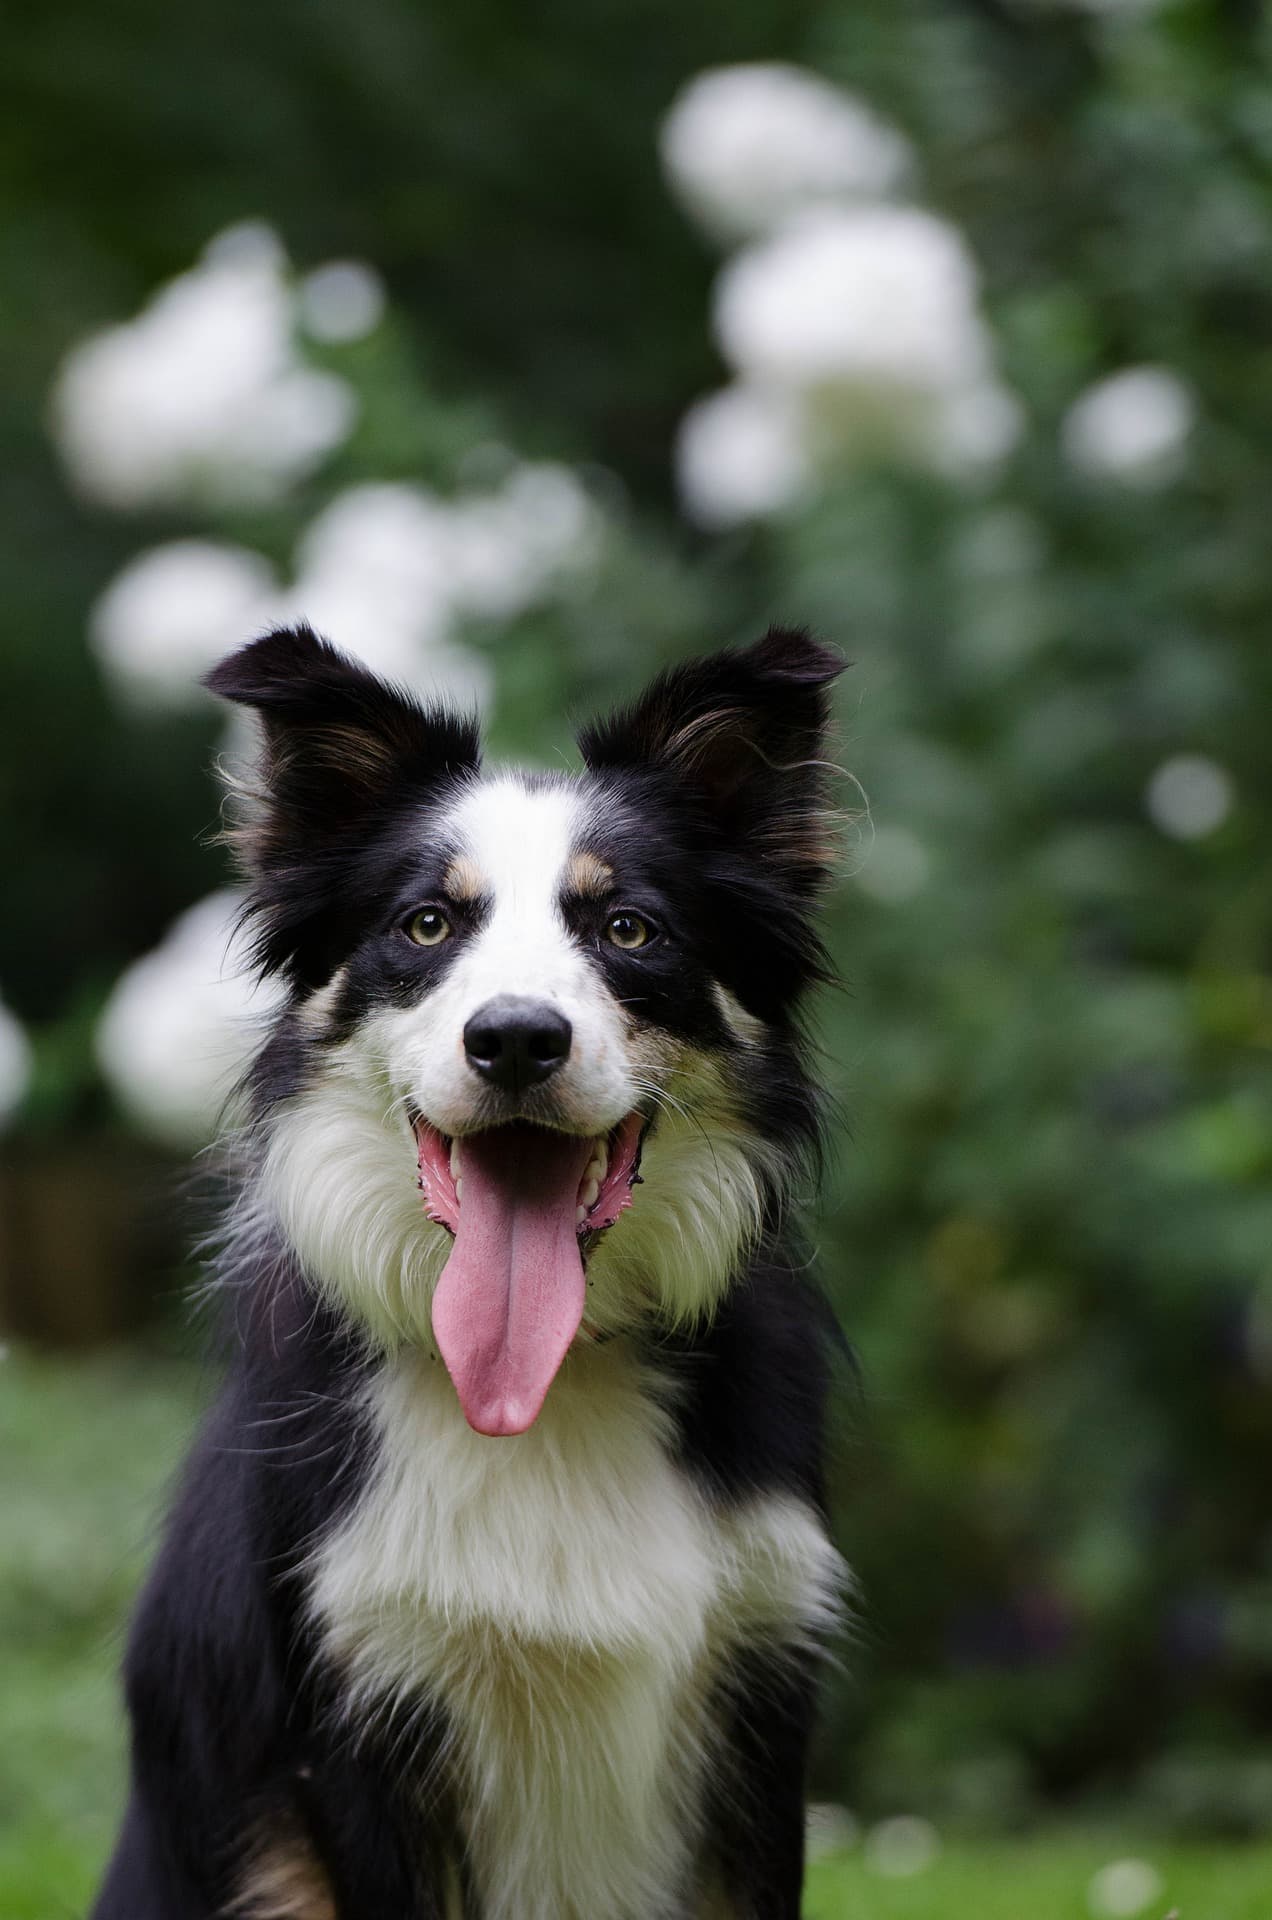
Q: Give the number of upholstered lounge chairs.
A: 0